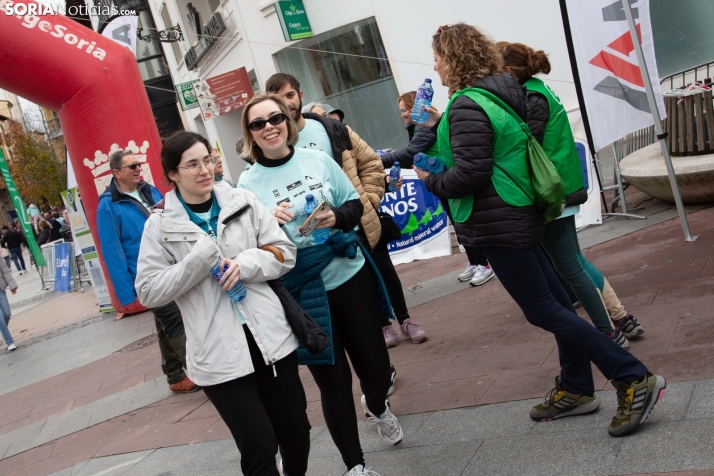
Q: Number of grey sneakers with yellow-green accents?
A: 2